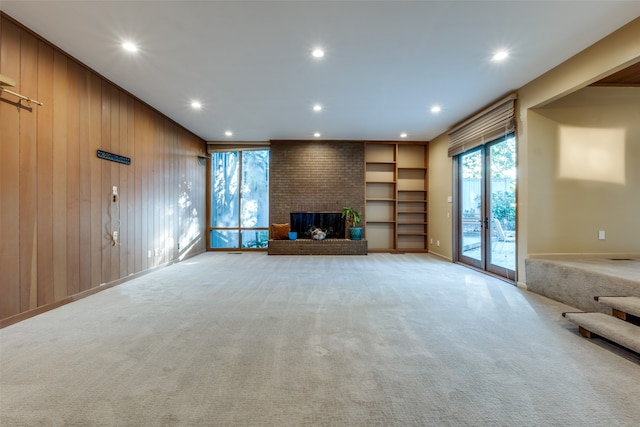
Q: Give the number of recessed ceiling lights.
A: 9